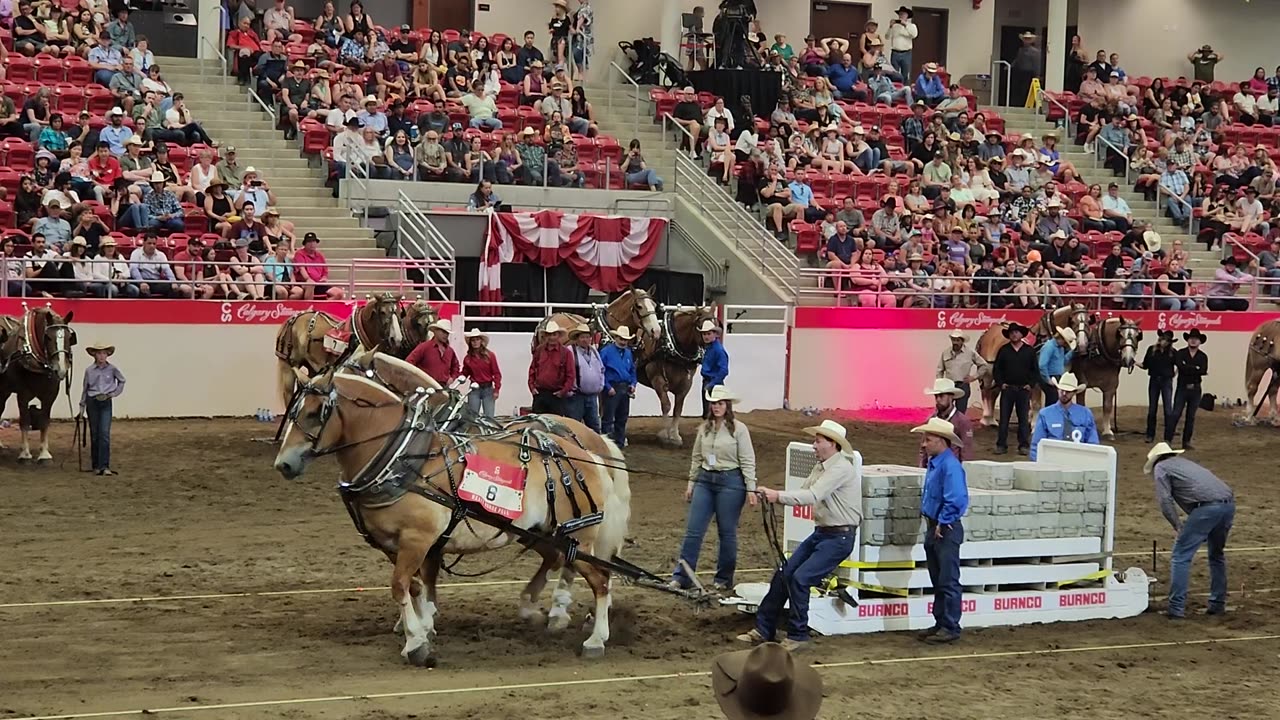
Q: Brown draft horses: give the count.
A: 10